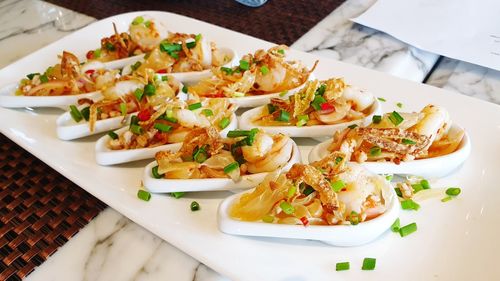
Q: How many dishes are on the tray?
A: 10